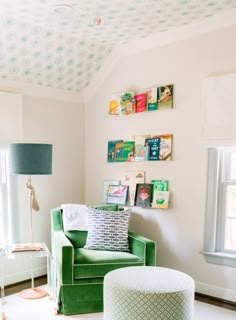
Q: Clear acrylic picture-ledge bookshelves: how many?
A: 3